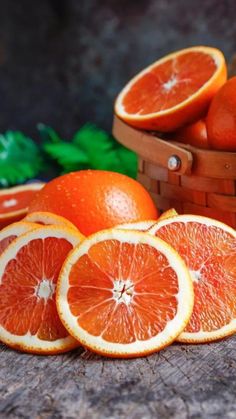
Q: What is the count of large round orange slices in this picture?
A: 3